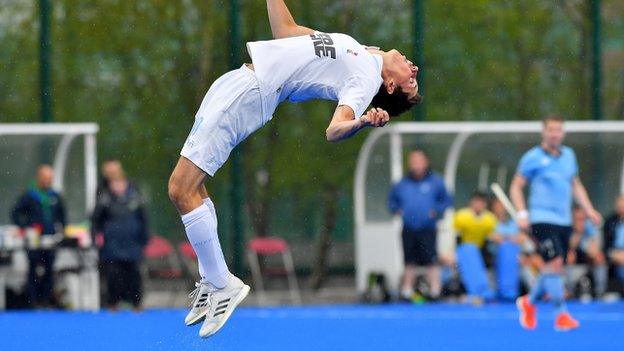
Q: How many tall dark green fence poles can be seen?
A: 4